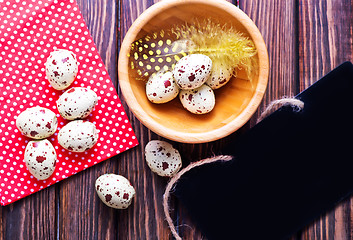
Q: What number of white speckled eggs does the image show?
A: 11